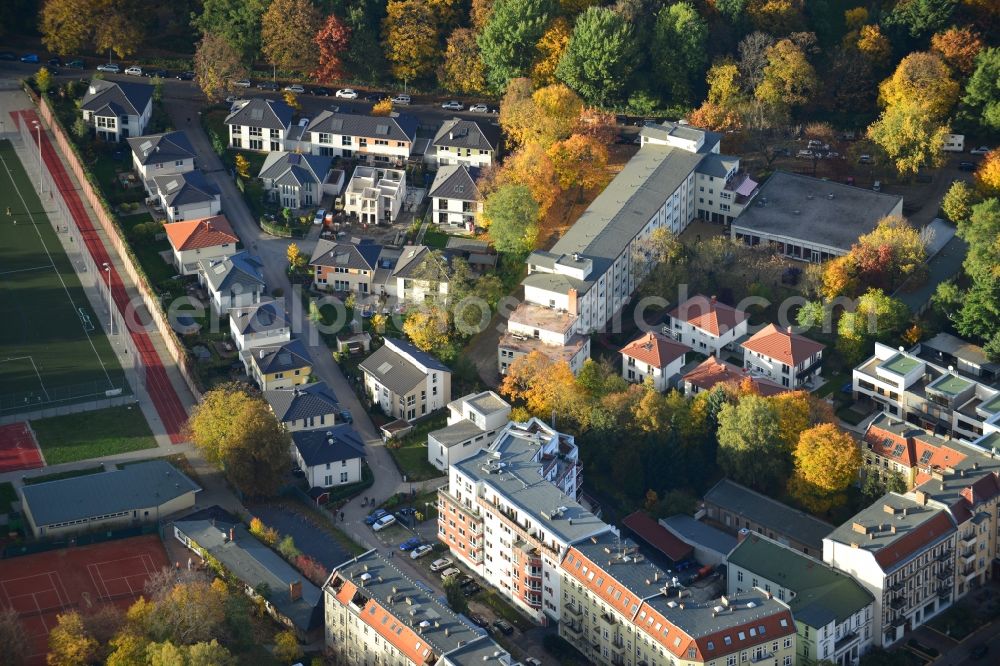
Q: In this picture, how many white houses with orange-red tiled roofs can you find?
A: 5